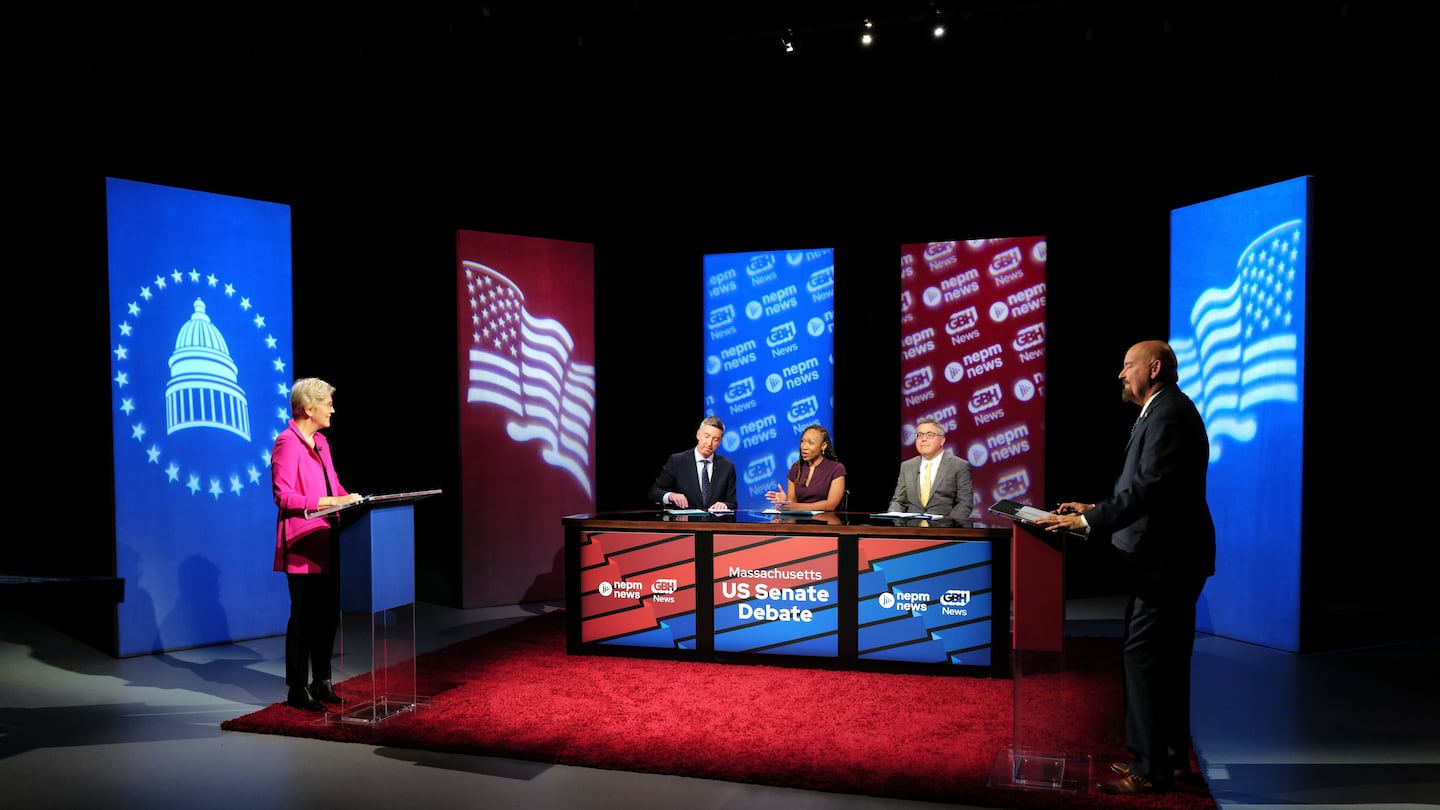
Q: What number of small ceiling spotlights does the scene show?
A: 3